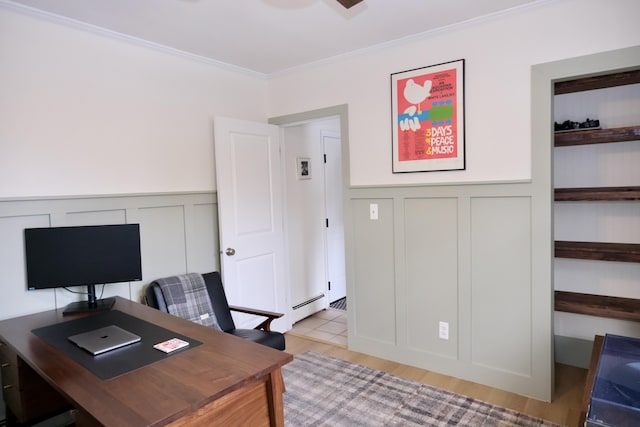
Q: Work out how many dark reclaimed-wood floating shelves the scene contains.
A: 5